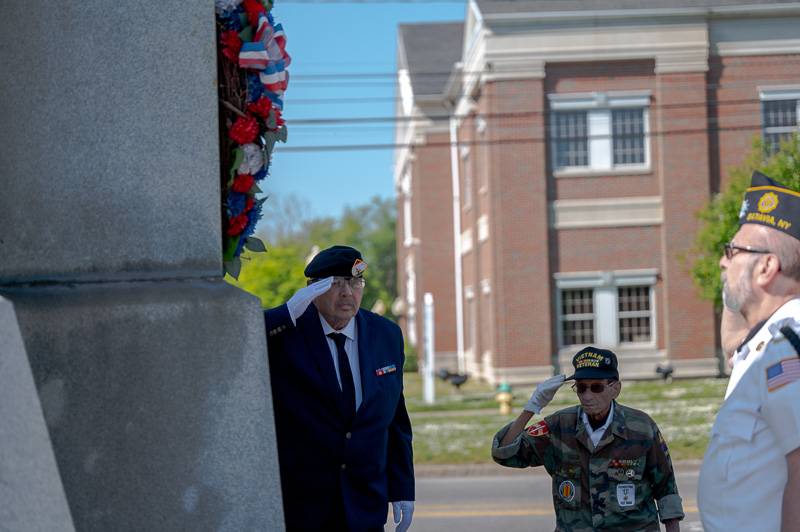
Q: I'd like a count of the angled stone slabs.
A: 2